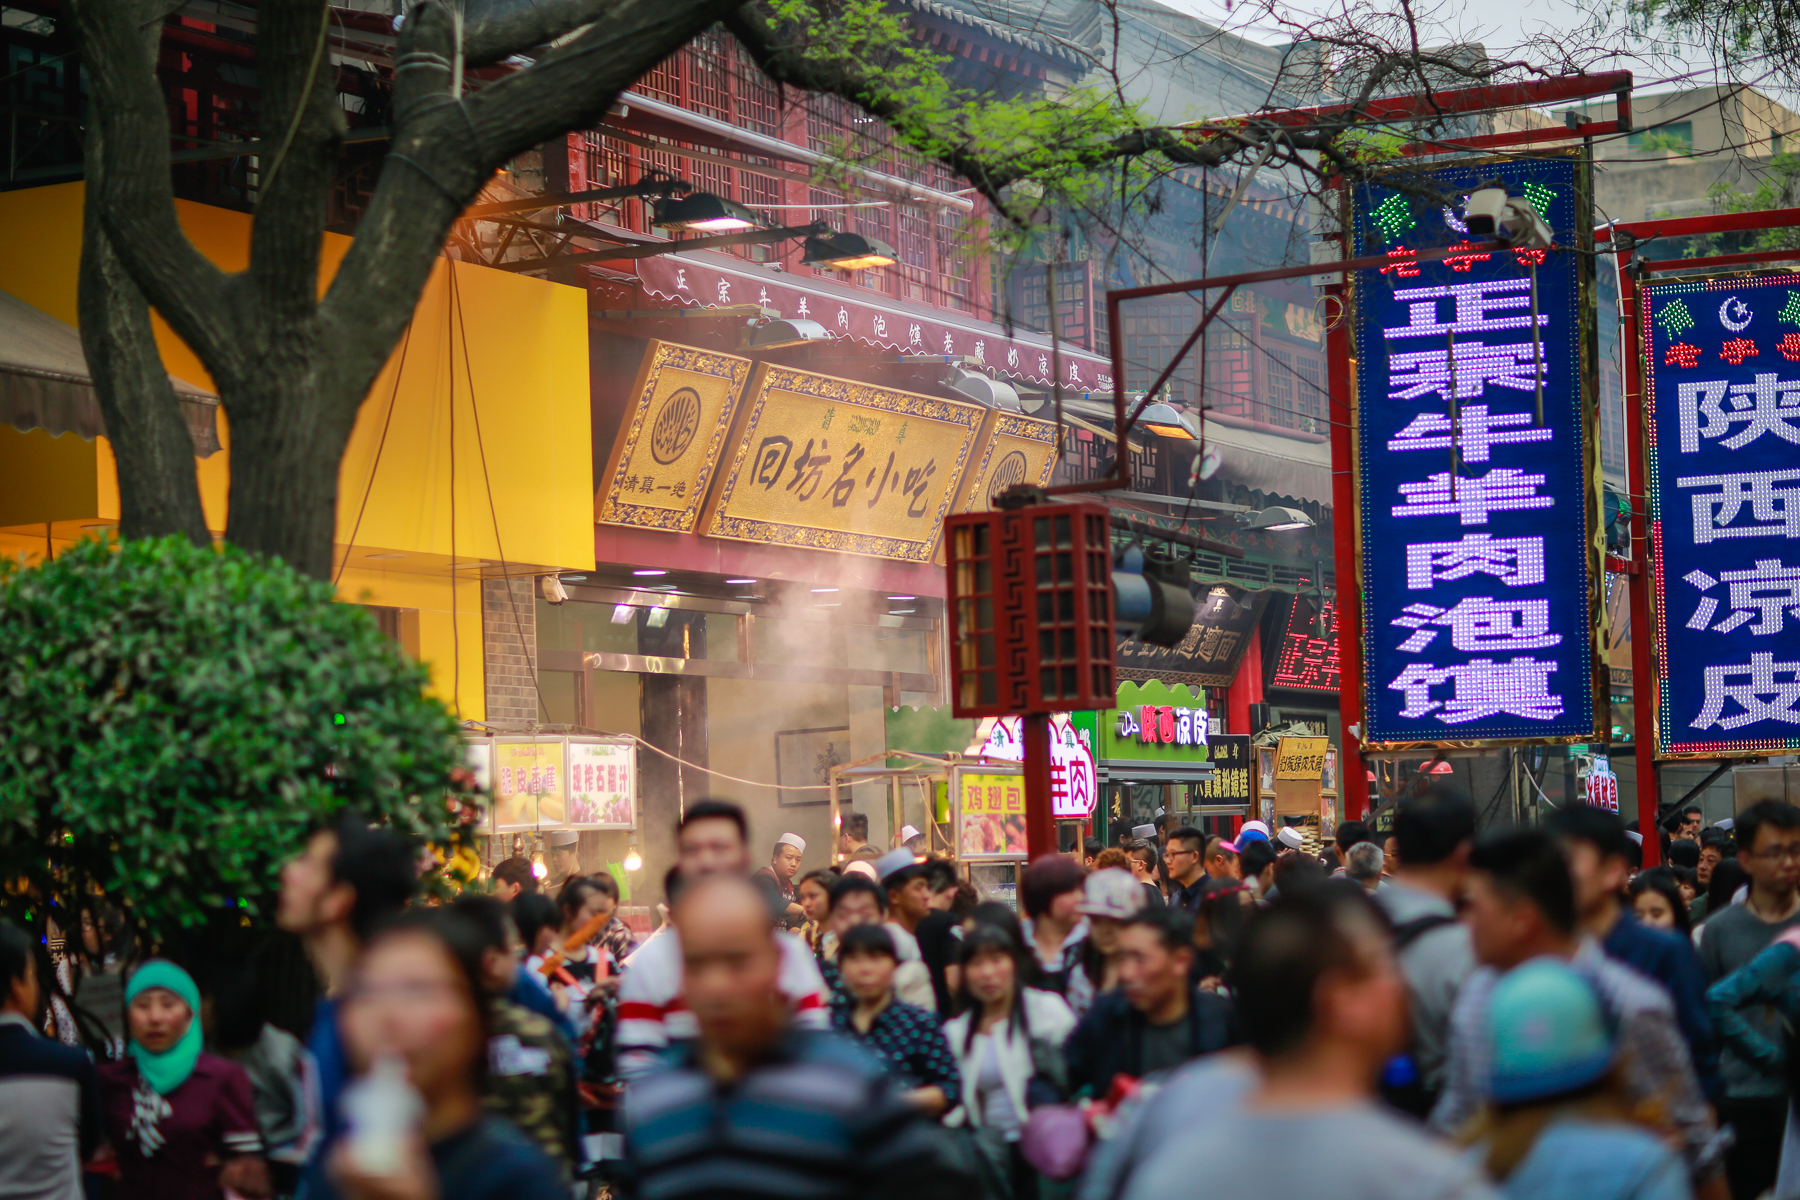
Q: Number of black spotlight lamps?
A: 2